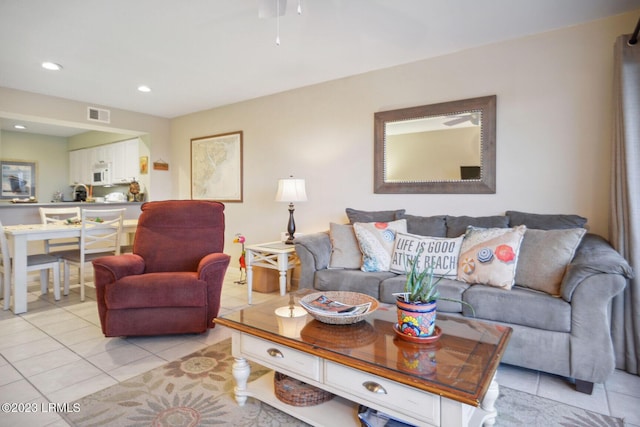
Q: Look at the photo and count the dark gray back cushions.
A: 4